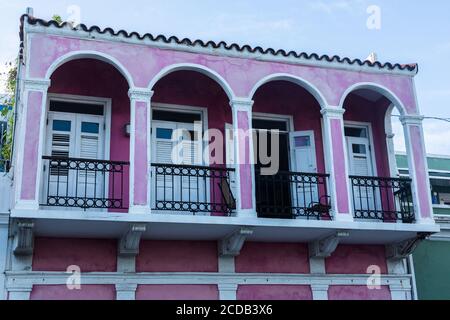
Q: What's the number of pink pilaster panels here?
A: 5